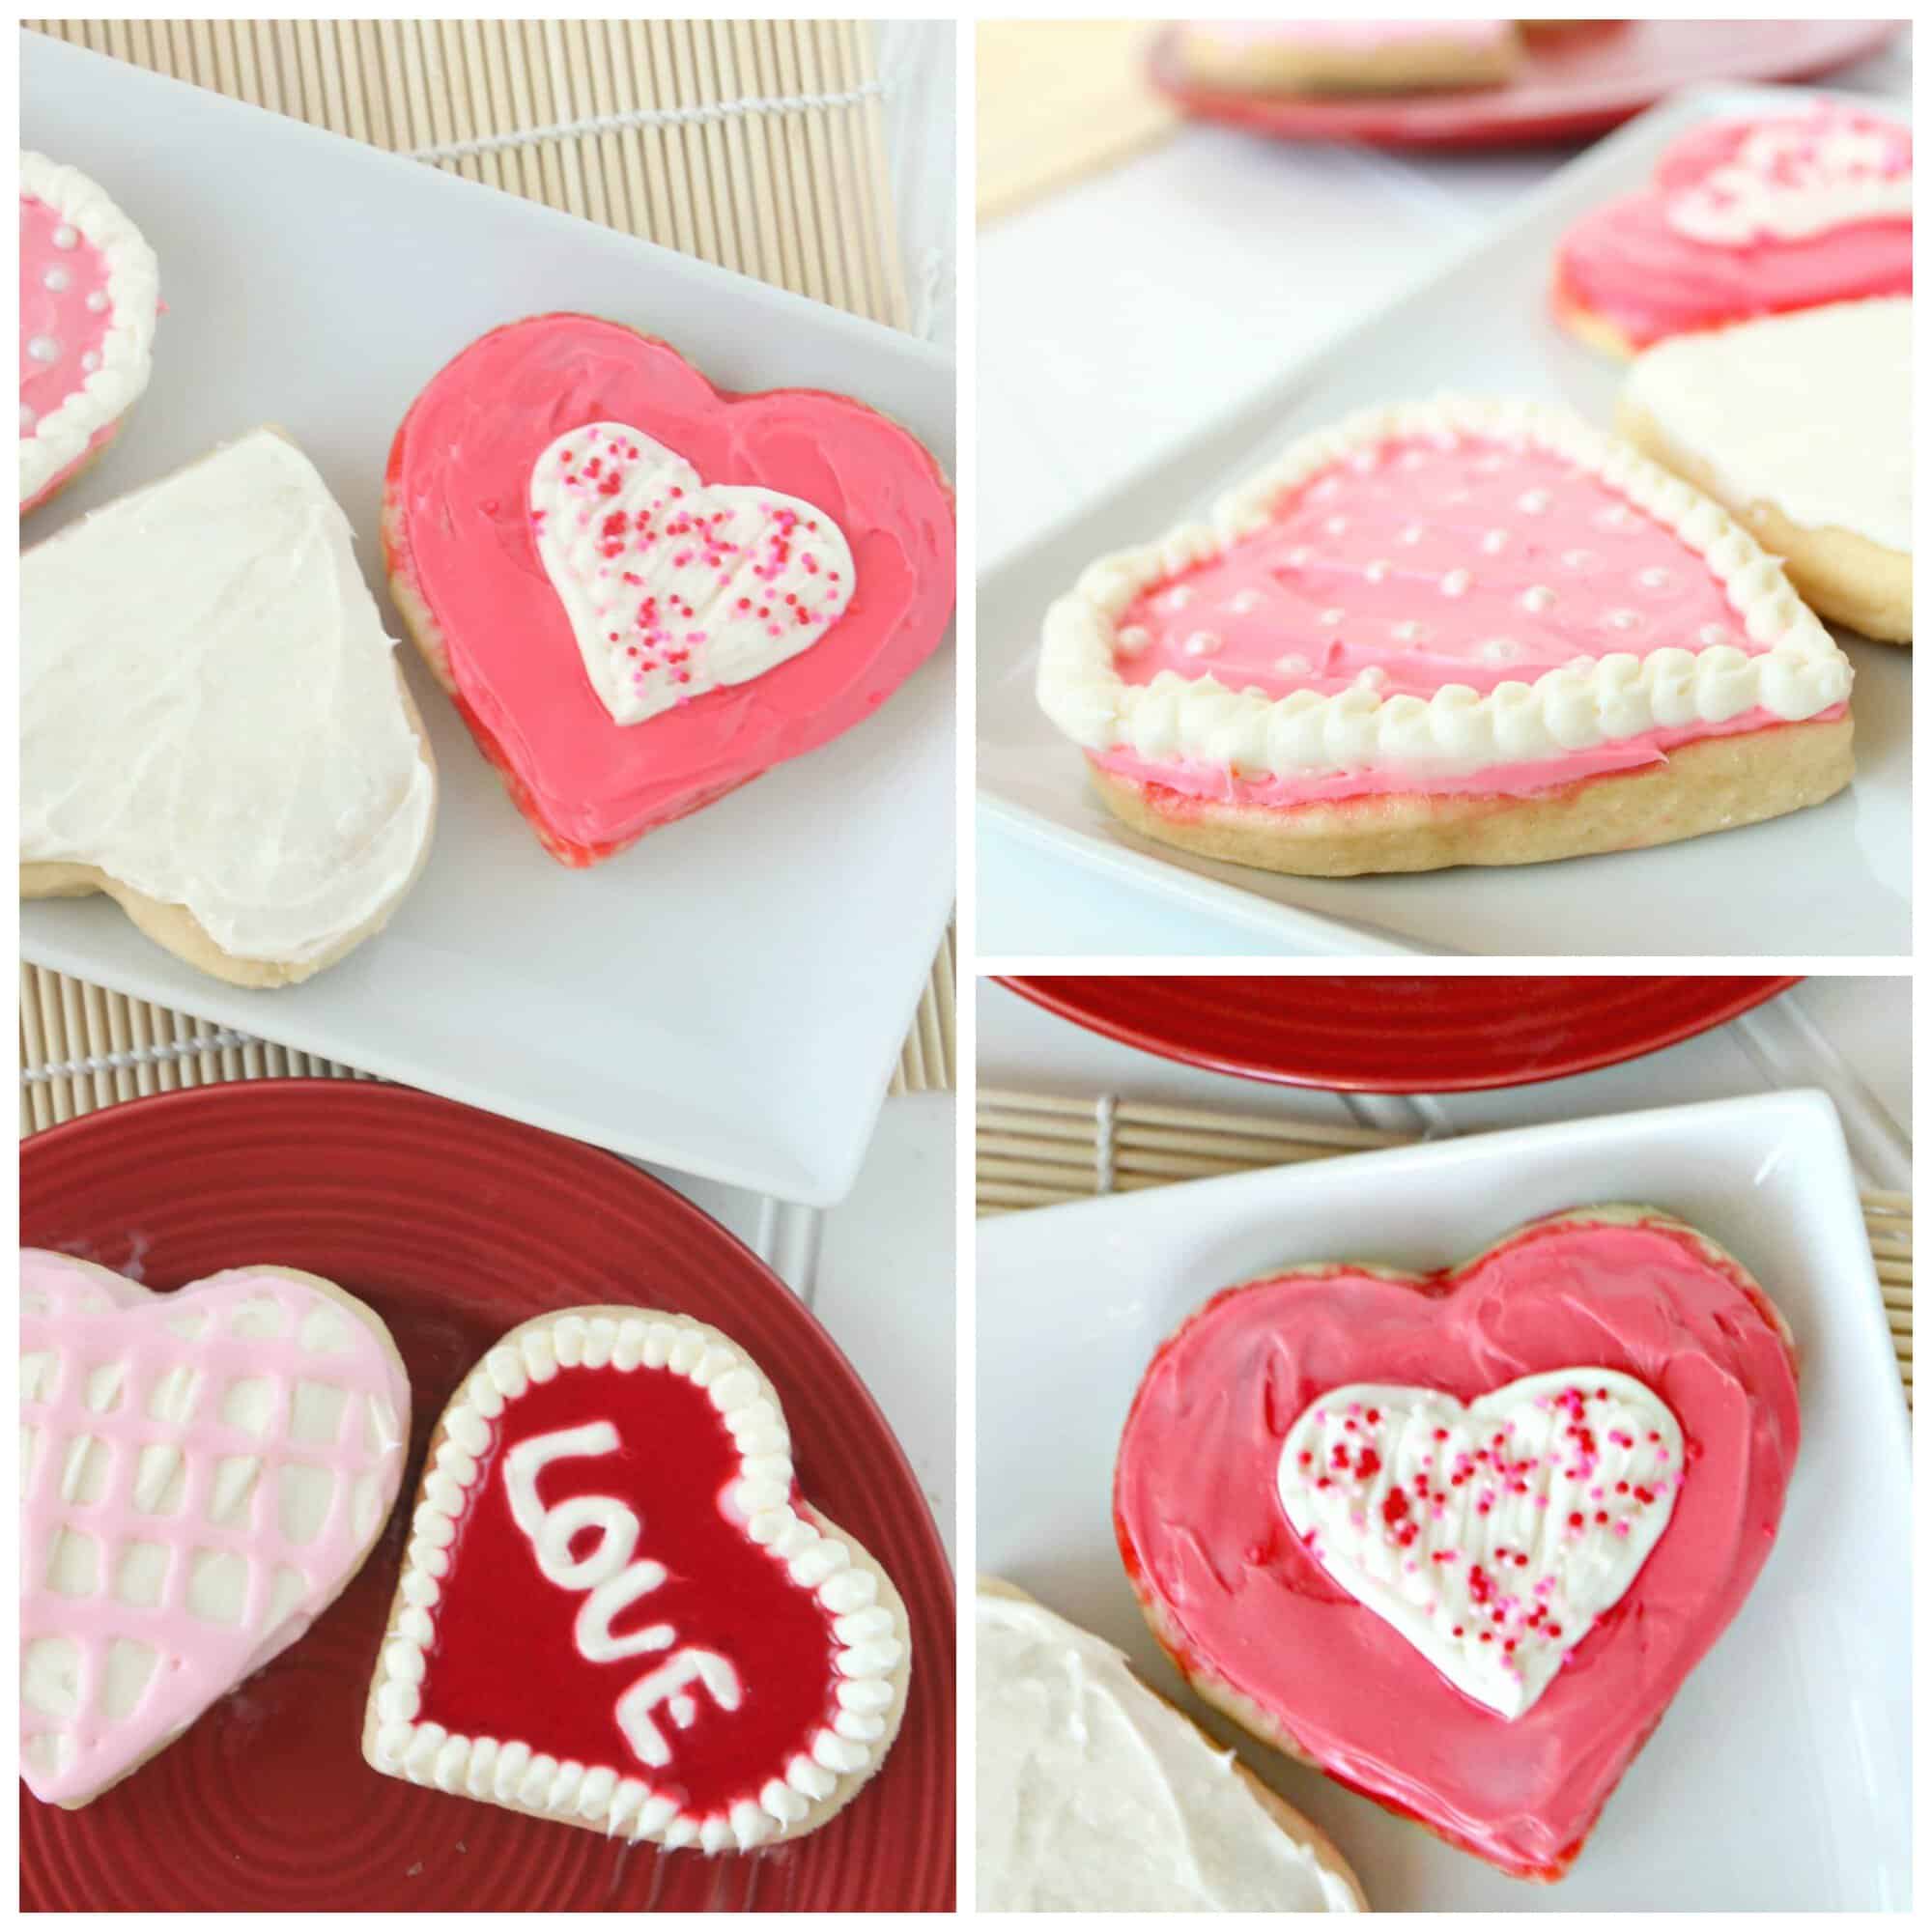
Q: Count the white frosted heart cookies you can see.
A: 3